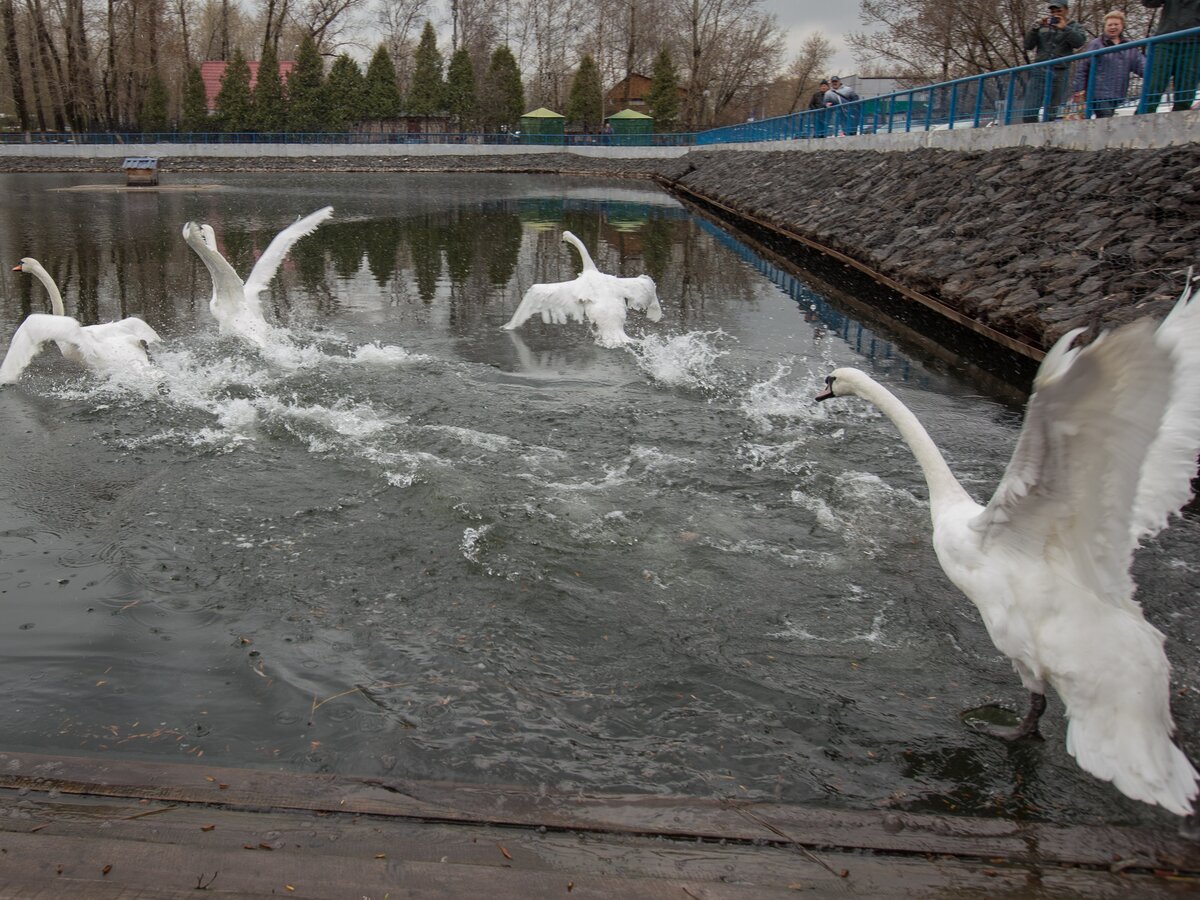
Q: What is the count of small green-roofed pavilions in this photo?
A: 2